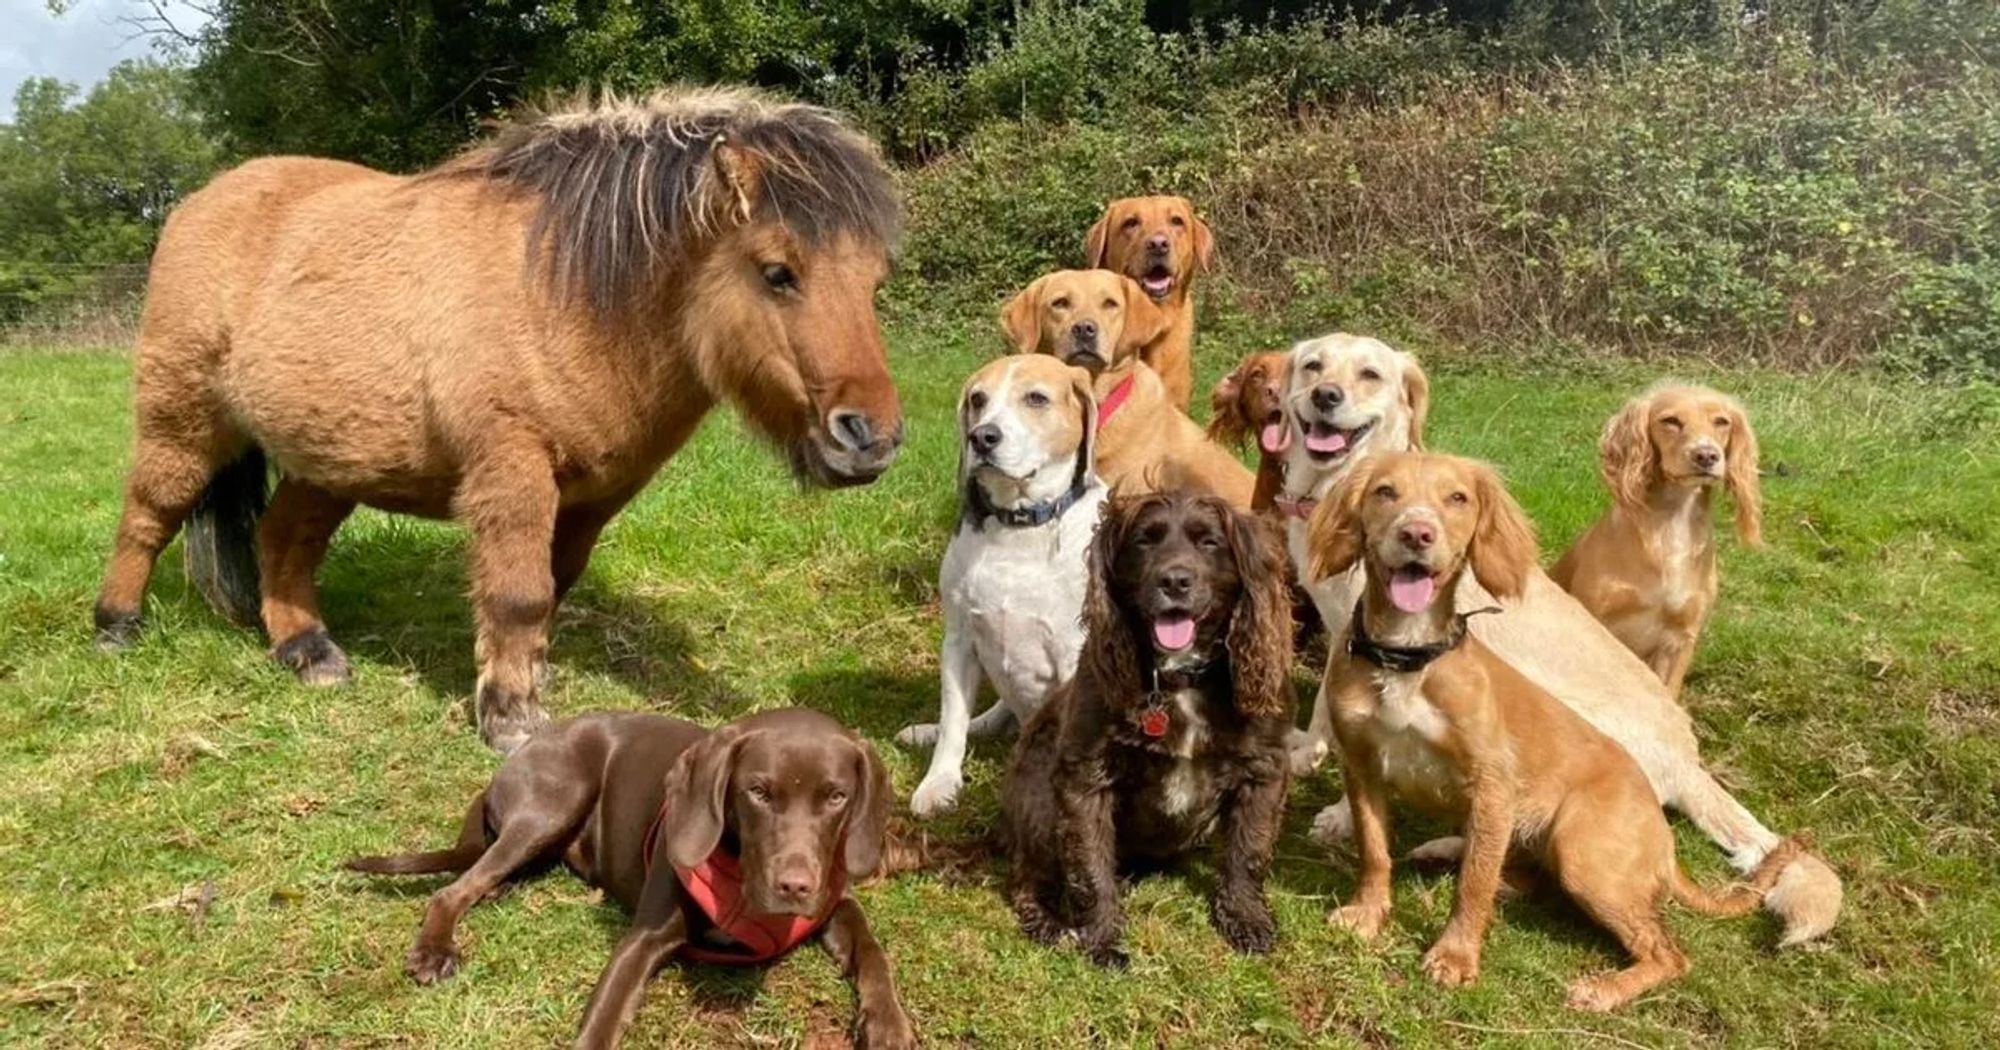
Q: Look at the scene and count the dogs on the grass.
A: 9